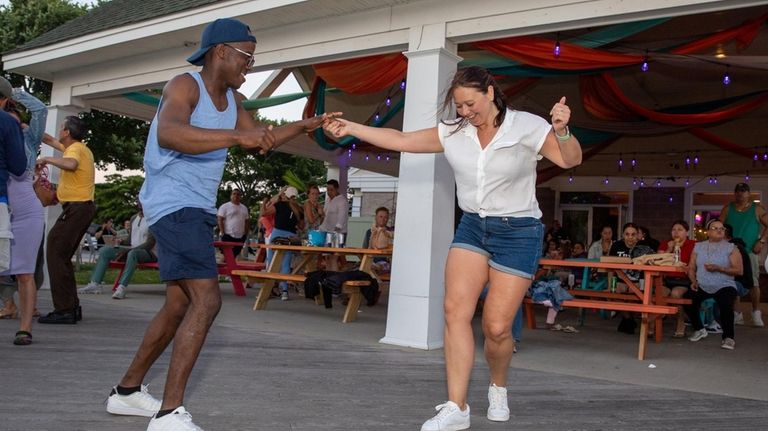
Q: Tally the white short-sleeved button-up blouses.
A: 1